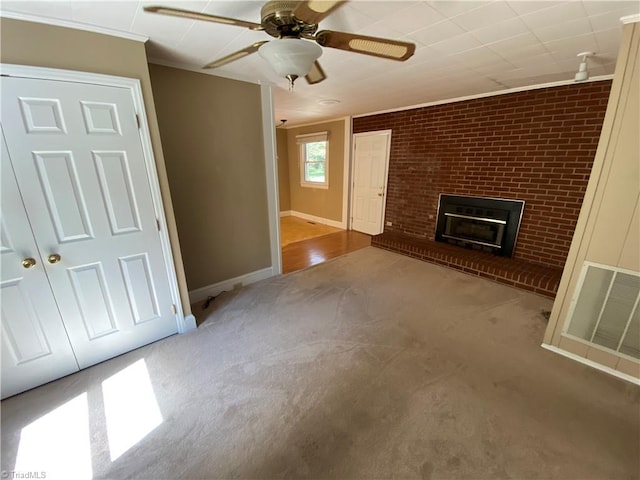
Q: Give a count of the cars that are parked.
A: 0